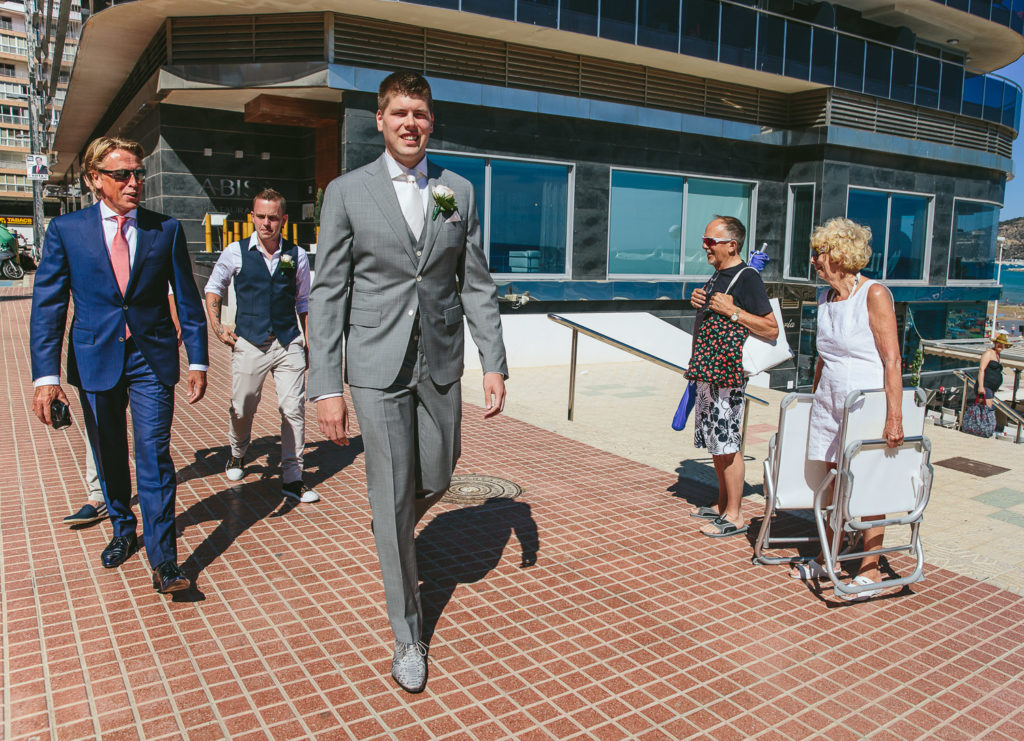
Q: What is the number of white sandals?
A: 2